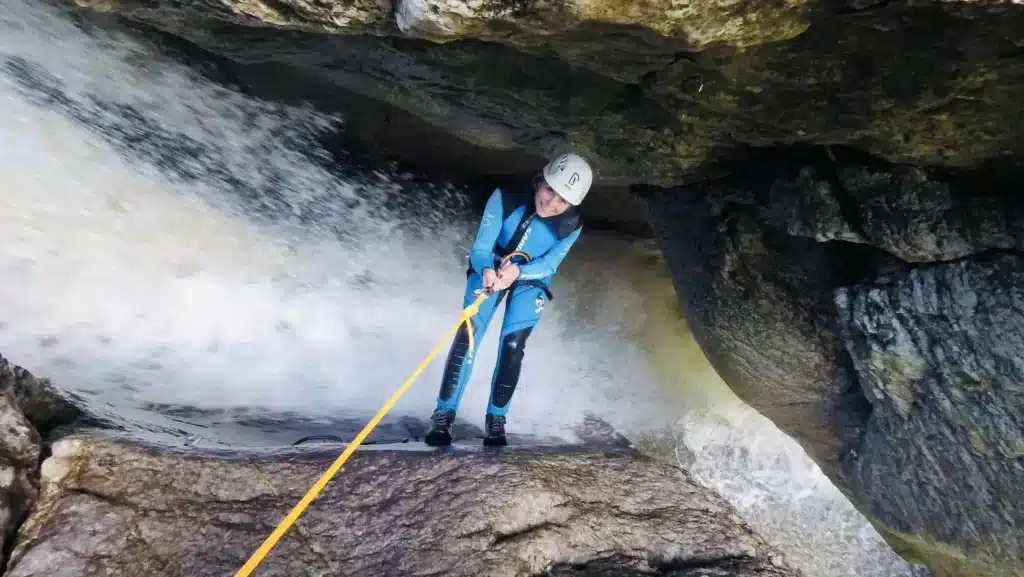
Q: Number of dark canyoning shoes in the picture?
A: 2